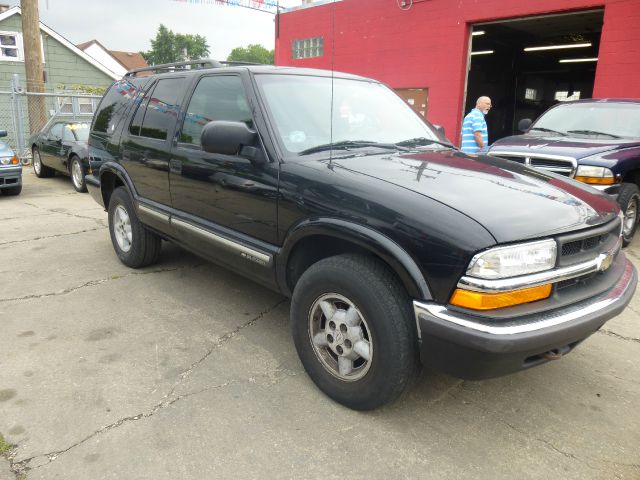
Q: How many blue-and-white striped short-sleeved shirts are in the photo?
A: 1